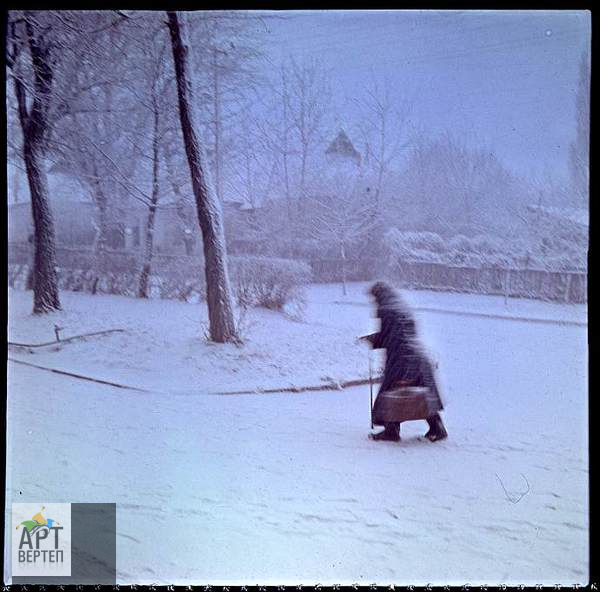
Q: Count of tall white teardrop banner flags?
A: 0